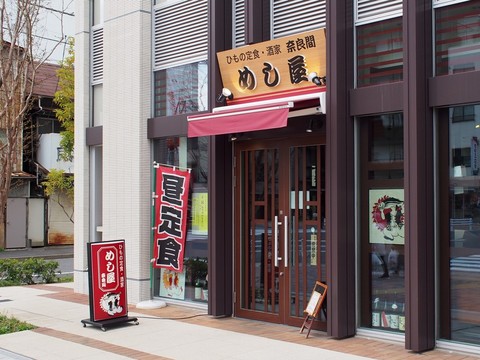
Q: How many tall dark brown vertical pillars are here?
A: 3